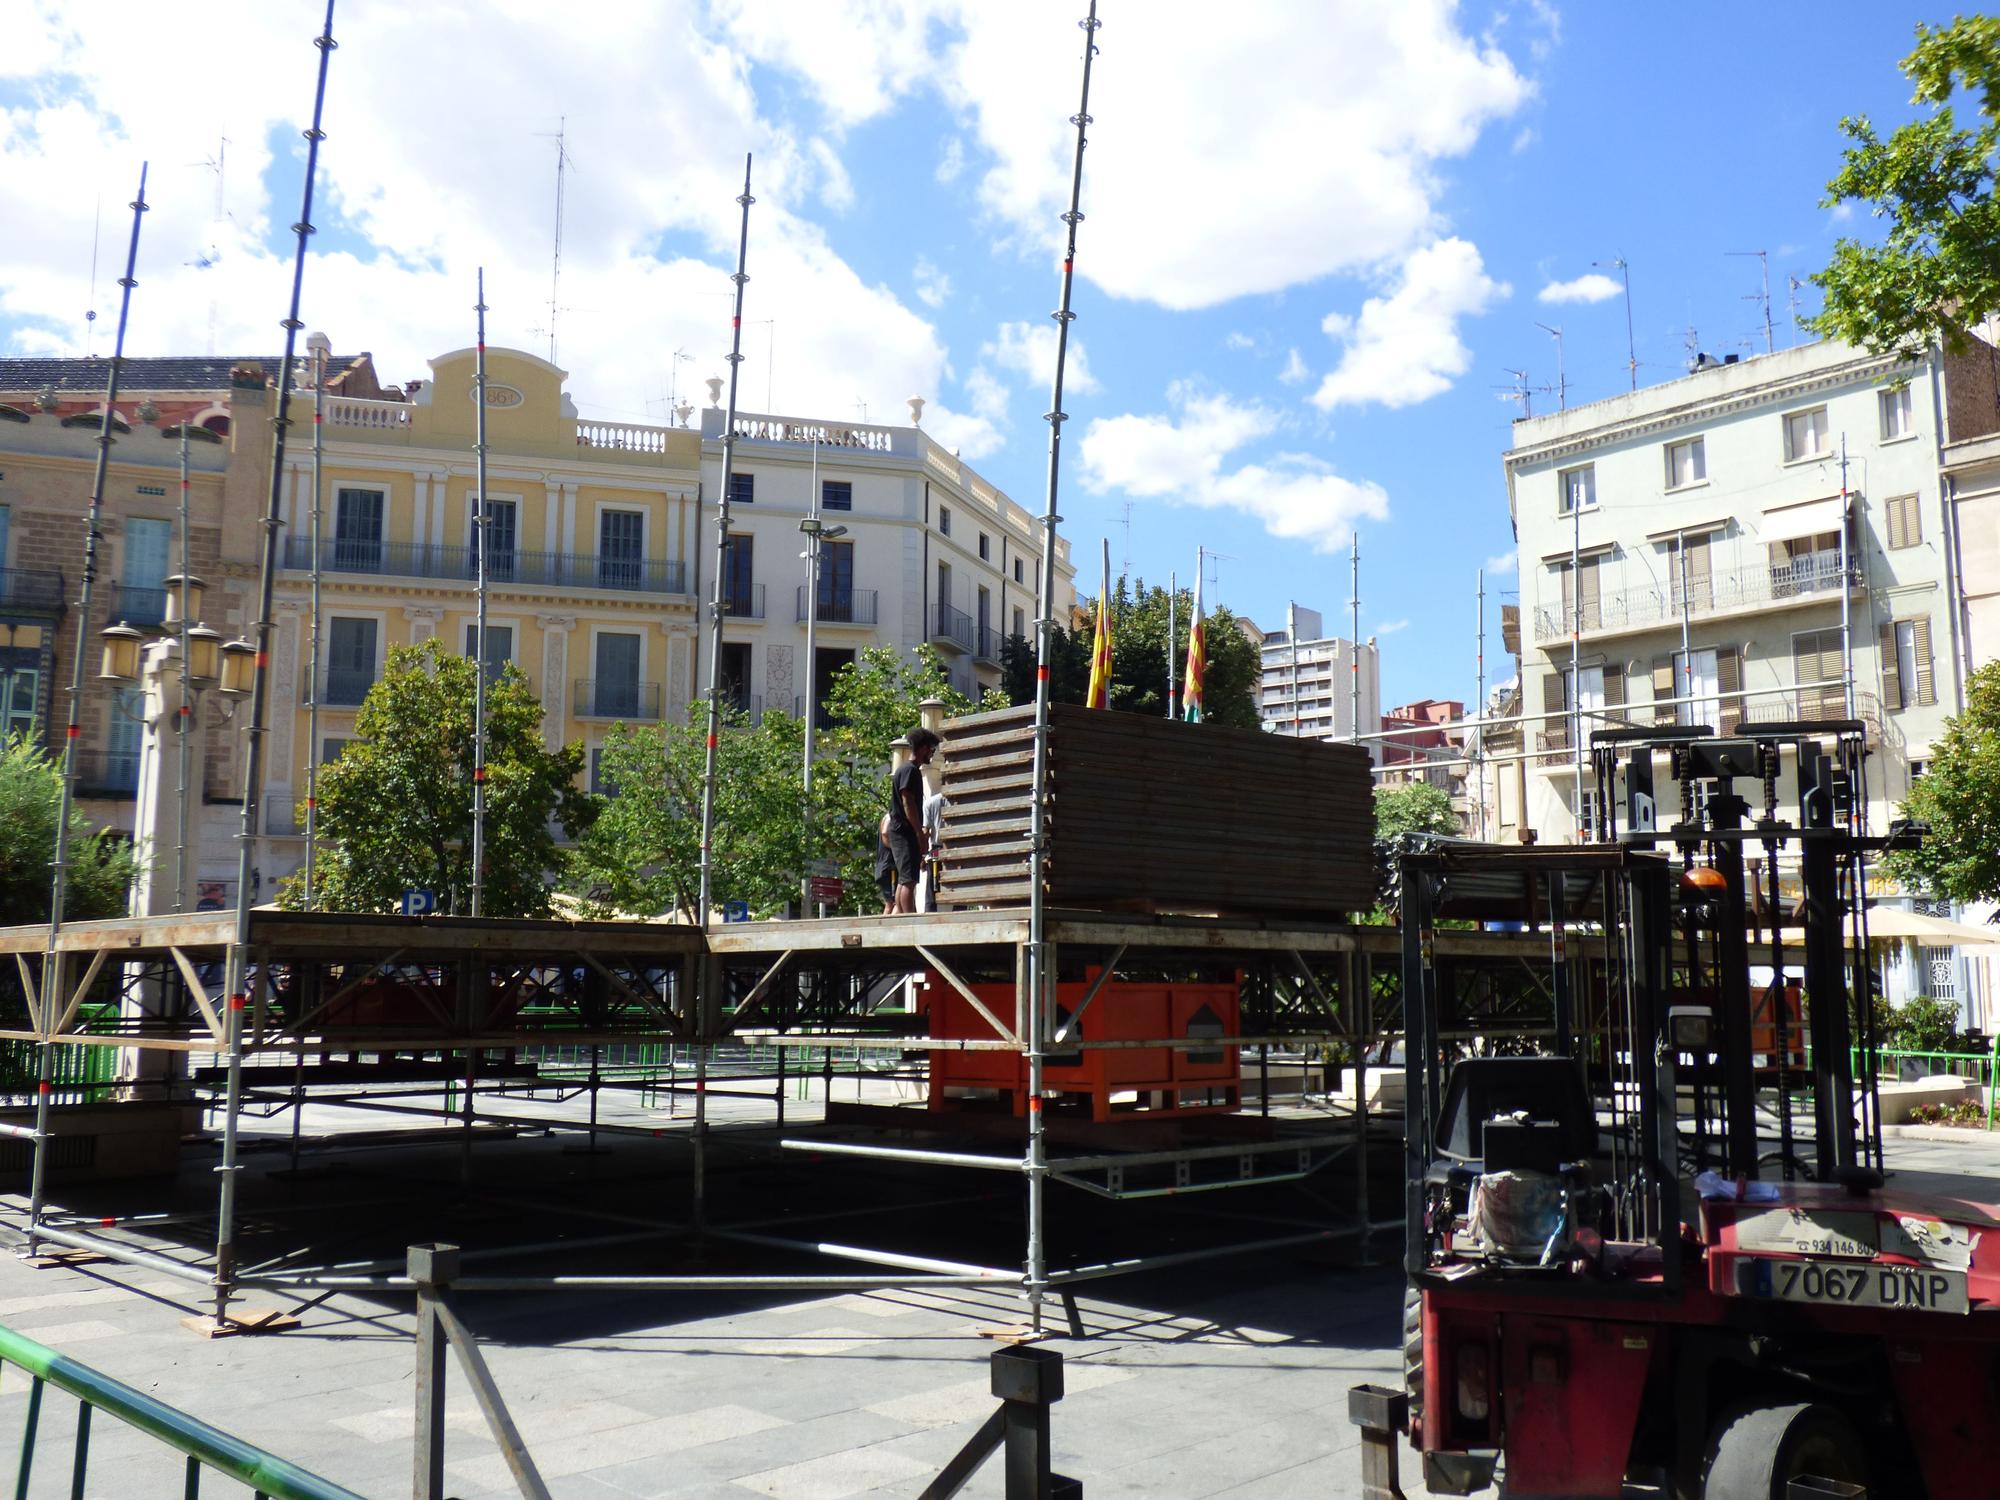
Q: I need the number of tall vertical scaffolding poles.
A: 14